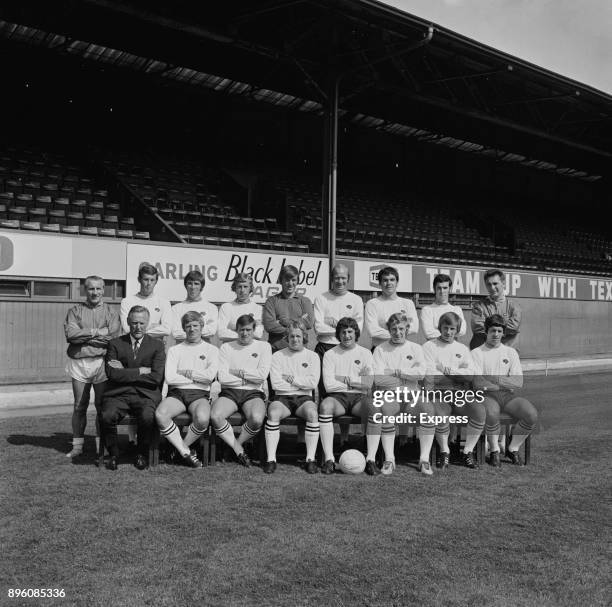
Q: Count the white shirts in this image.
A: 13